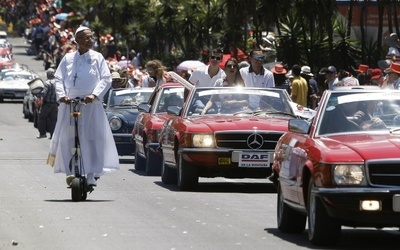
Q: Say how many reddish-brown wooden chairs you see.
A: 0